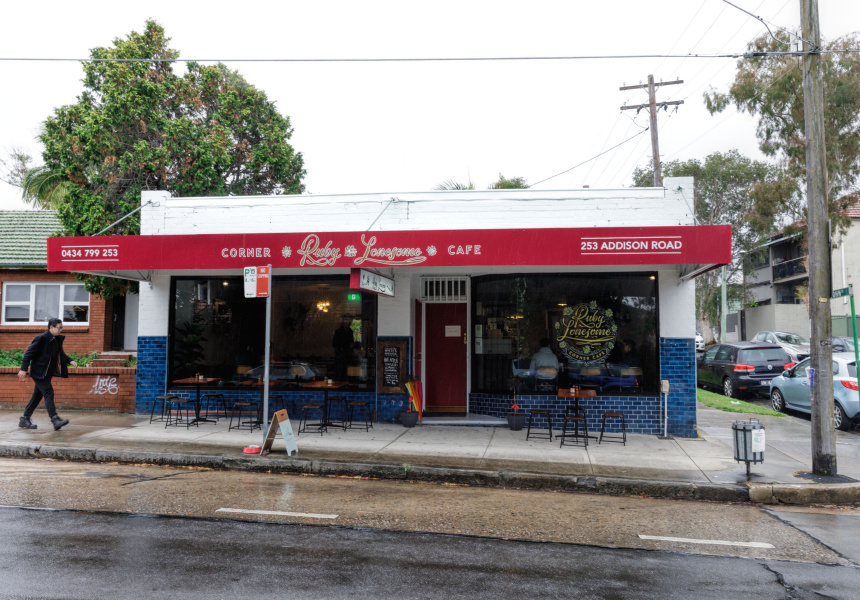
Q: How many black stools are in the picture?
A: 12